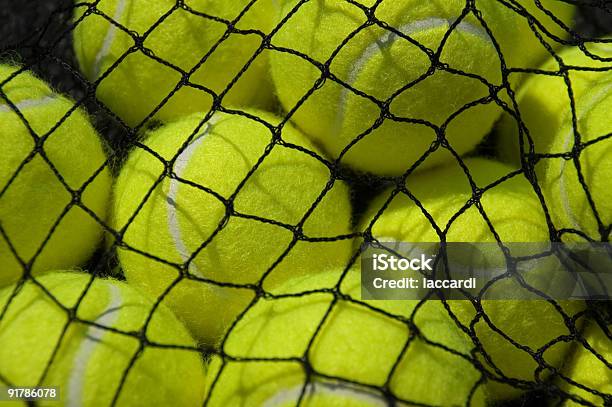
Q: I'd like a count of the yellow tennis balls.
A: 10